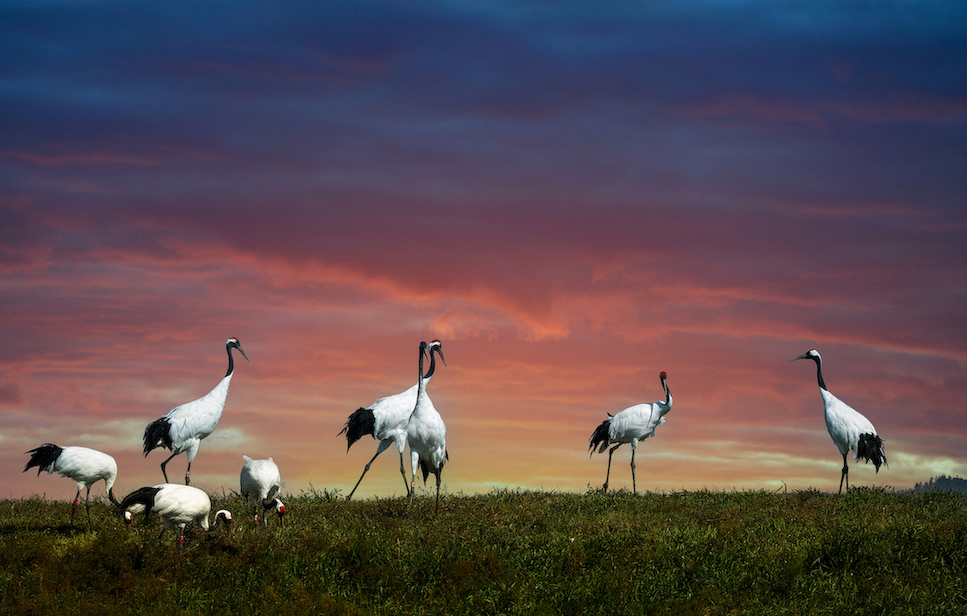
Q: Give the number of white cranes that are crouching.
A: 3